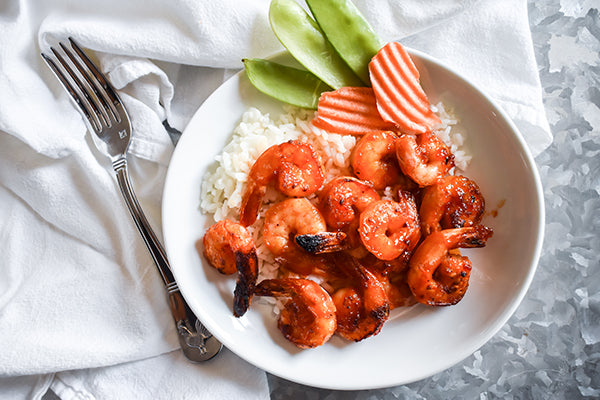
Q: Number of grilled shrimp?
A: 11